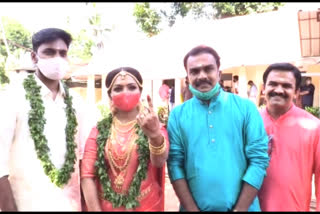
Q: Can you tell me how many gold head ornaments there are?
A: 1